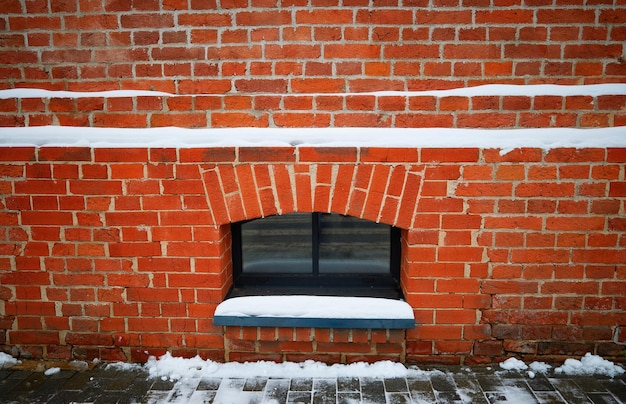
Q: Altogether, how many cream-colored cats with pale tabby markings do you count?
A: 0